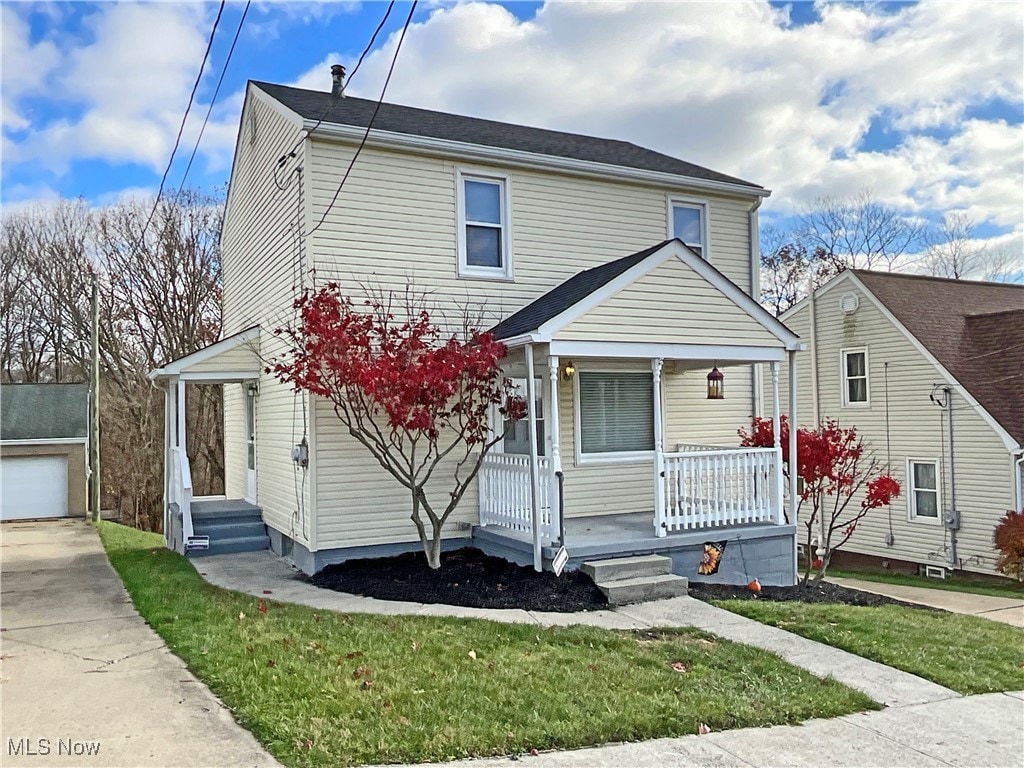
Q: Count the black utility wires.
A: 4